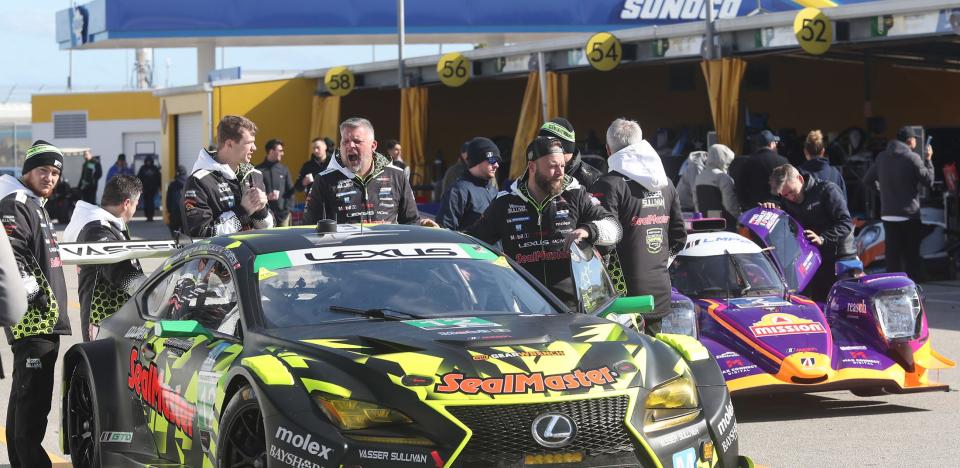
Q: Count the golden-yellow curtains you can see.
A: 4